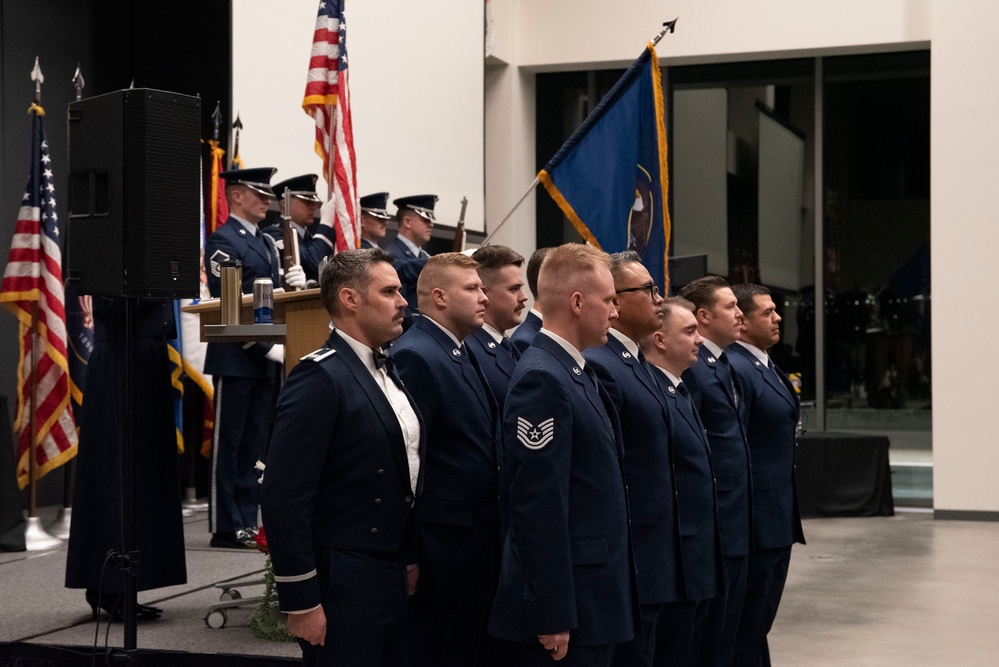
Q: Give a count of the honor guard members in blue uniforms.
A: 4